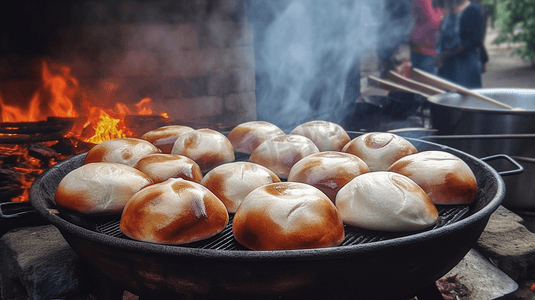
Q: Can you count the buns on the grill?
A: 15